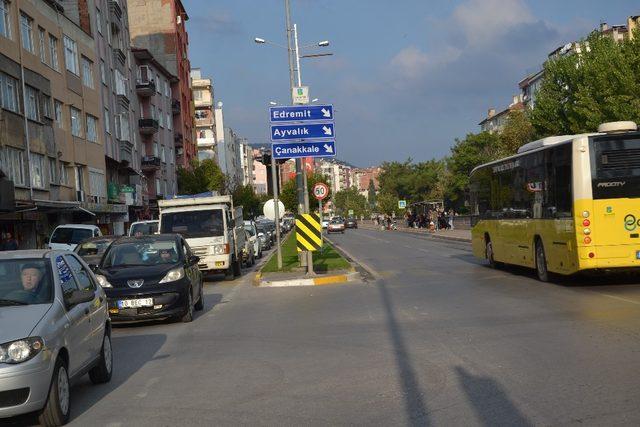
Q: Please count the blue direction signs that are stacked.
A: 3